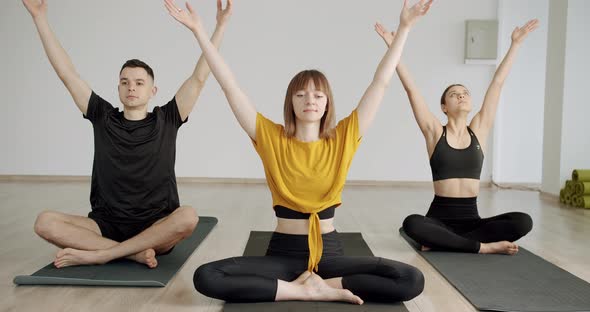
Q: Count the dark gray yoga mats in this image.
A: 3